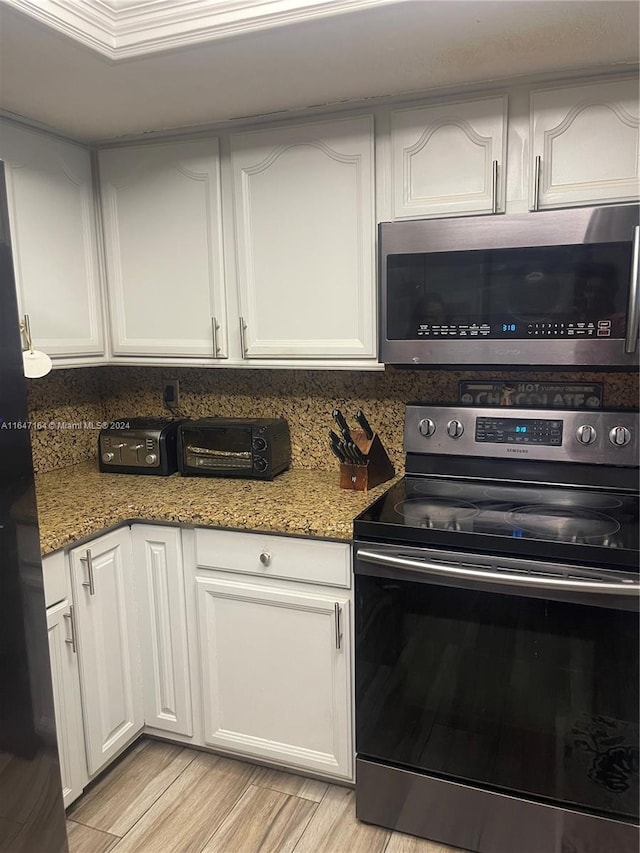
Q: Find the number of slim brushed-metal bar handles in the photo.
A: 8